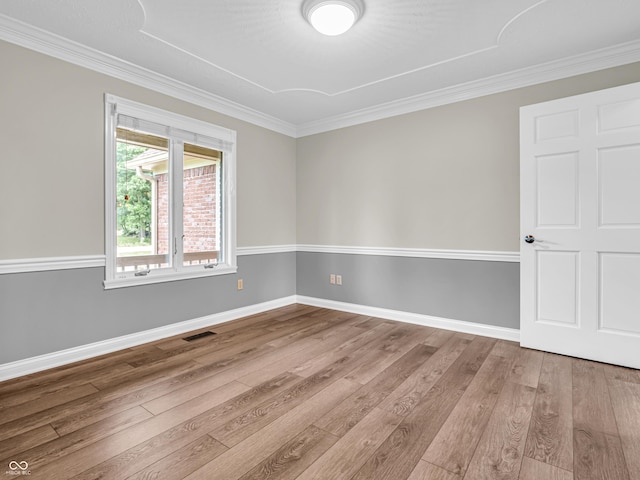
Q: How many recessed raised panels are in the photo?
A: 6